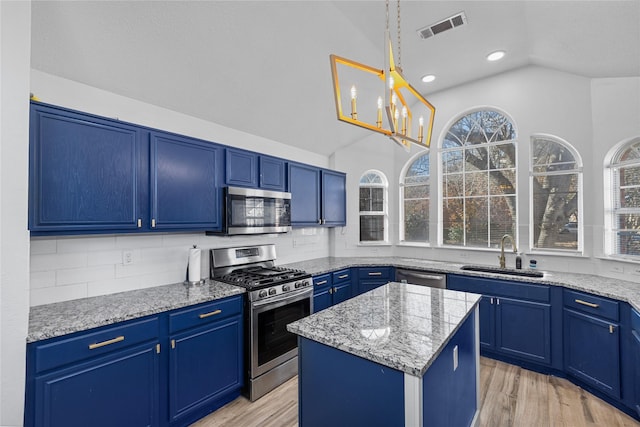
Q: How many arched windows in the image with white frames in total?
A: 5